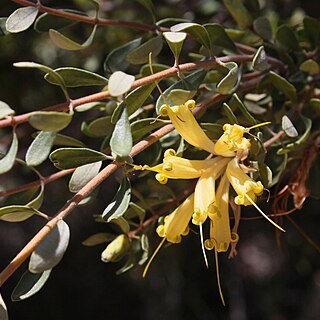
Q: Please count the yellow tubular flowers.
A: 7